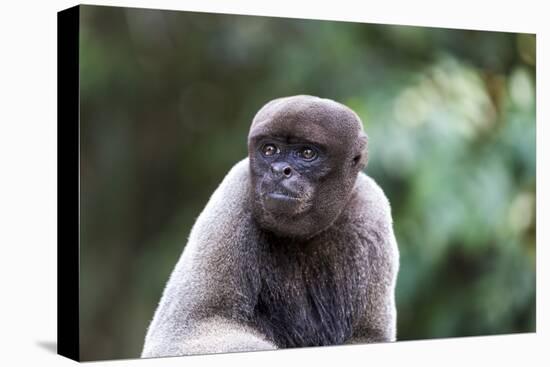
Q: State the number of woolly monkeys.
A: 1